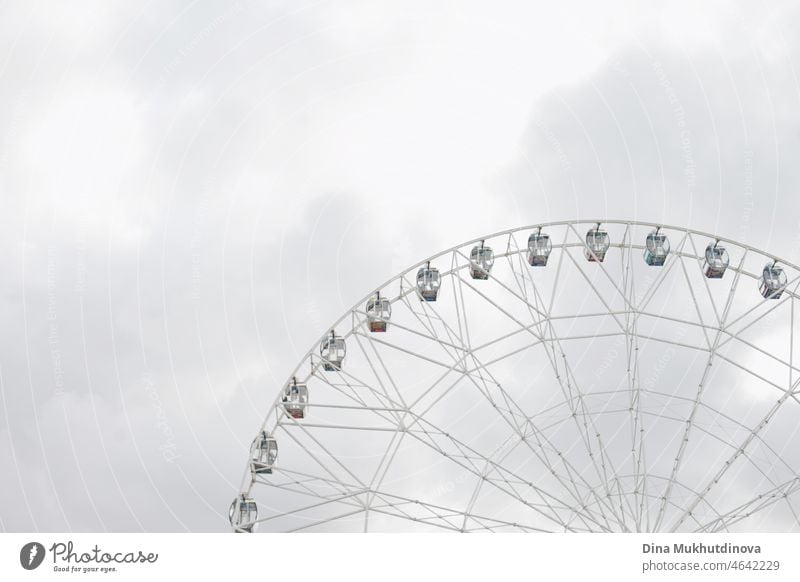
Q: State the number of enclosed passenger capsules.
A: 12